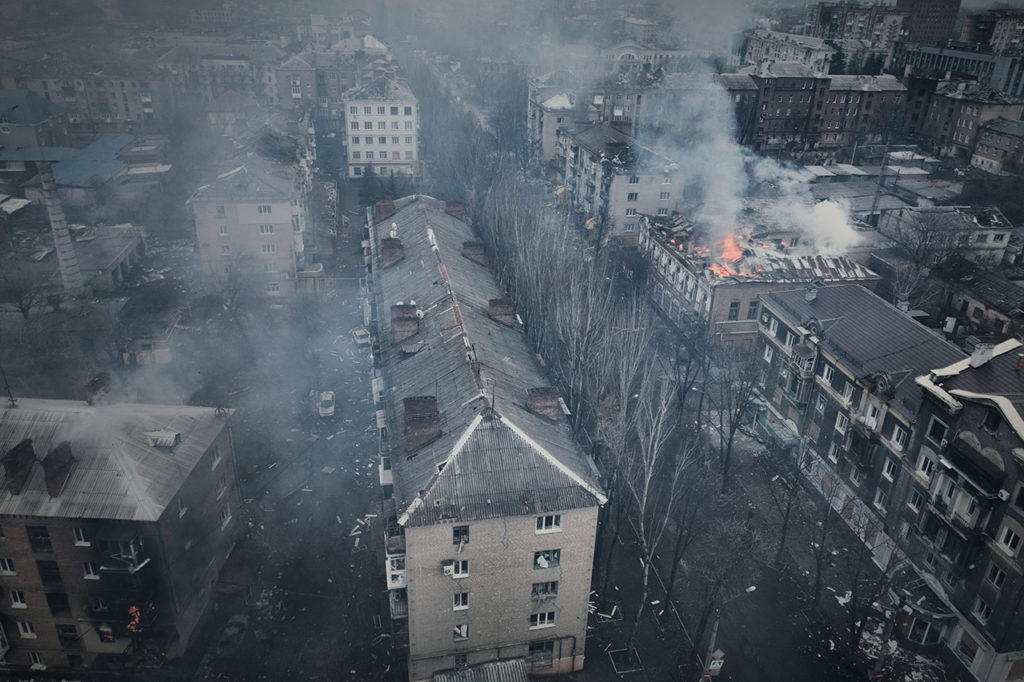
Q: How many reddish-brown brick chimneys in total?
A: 11